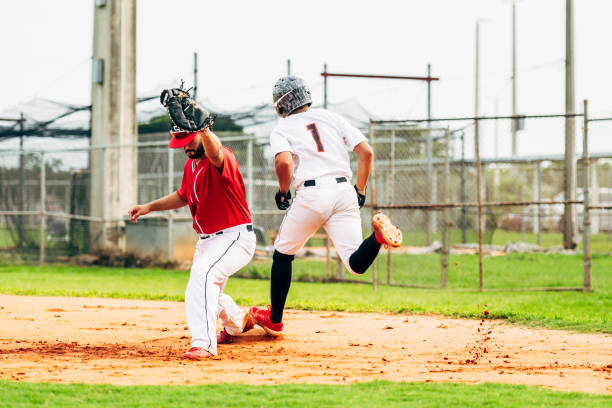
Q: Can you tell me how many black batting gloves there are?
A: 2